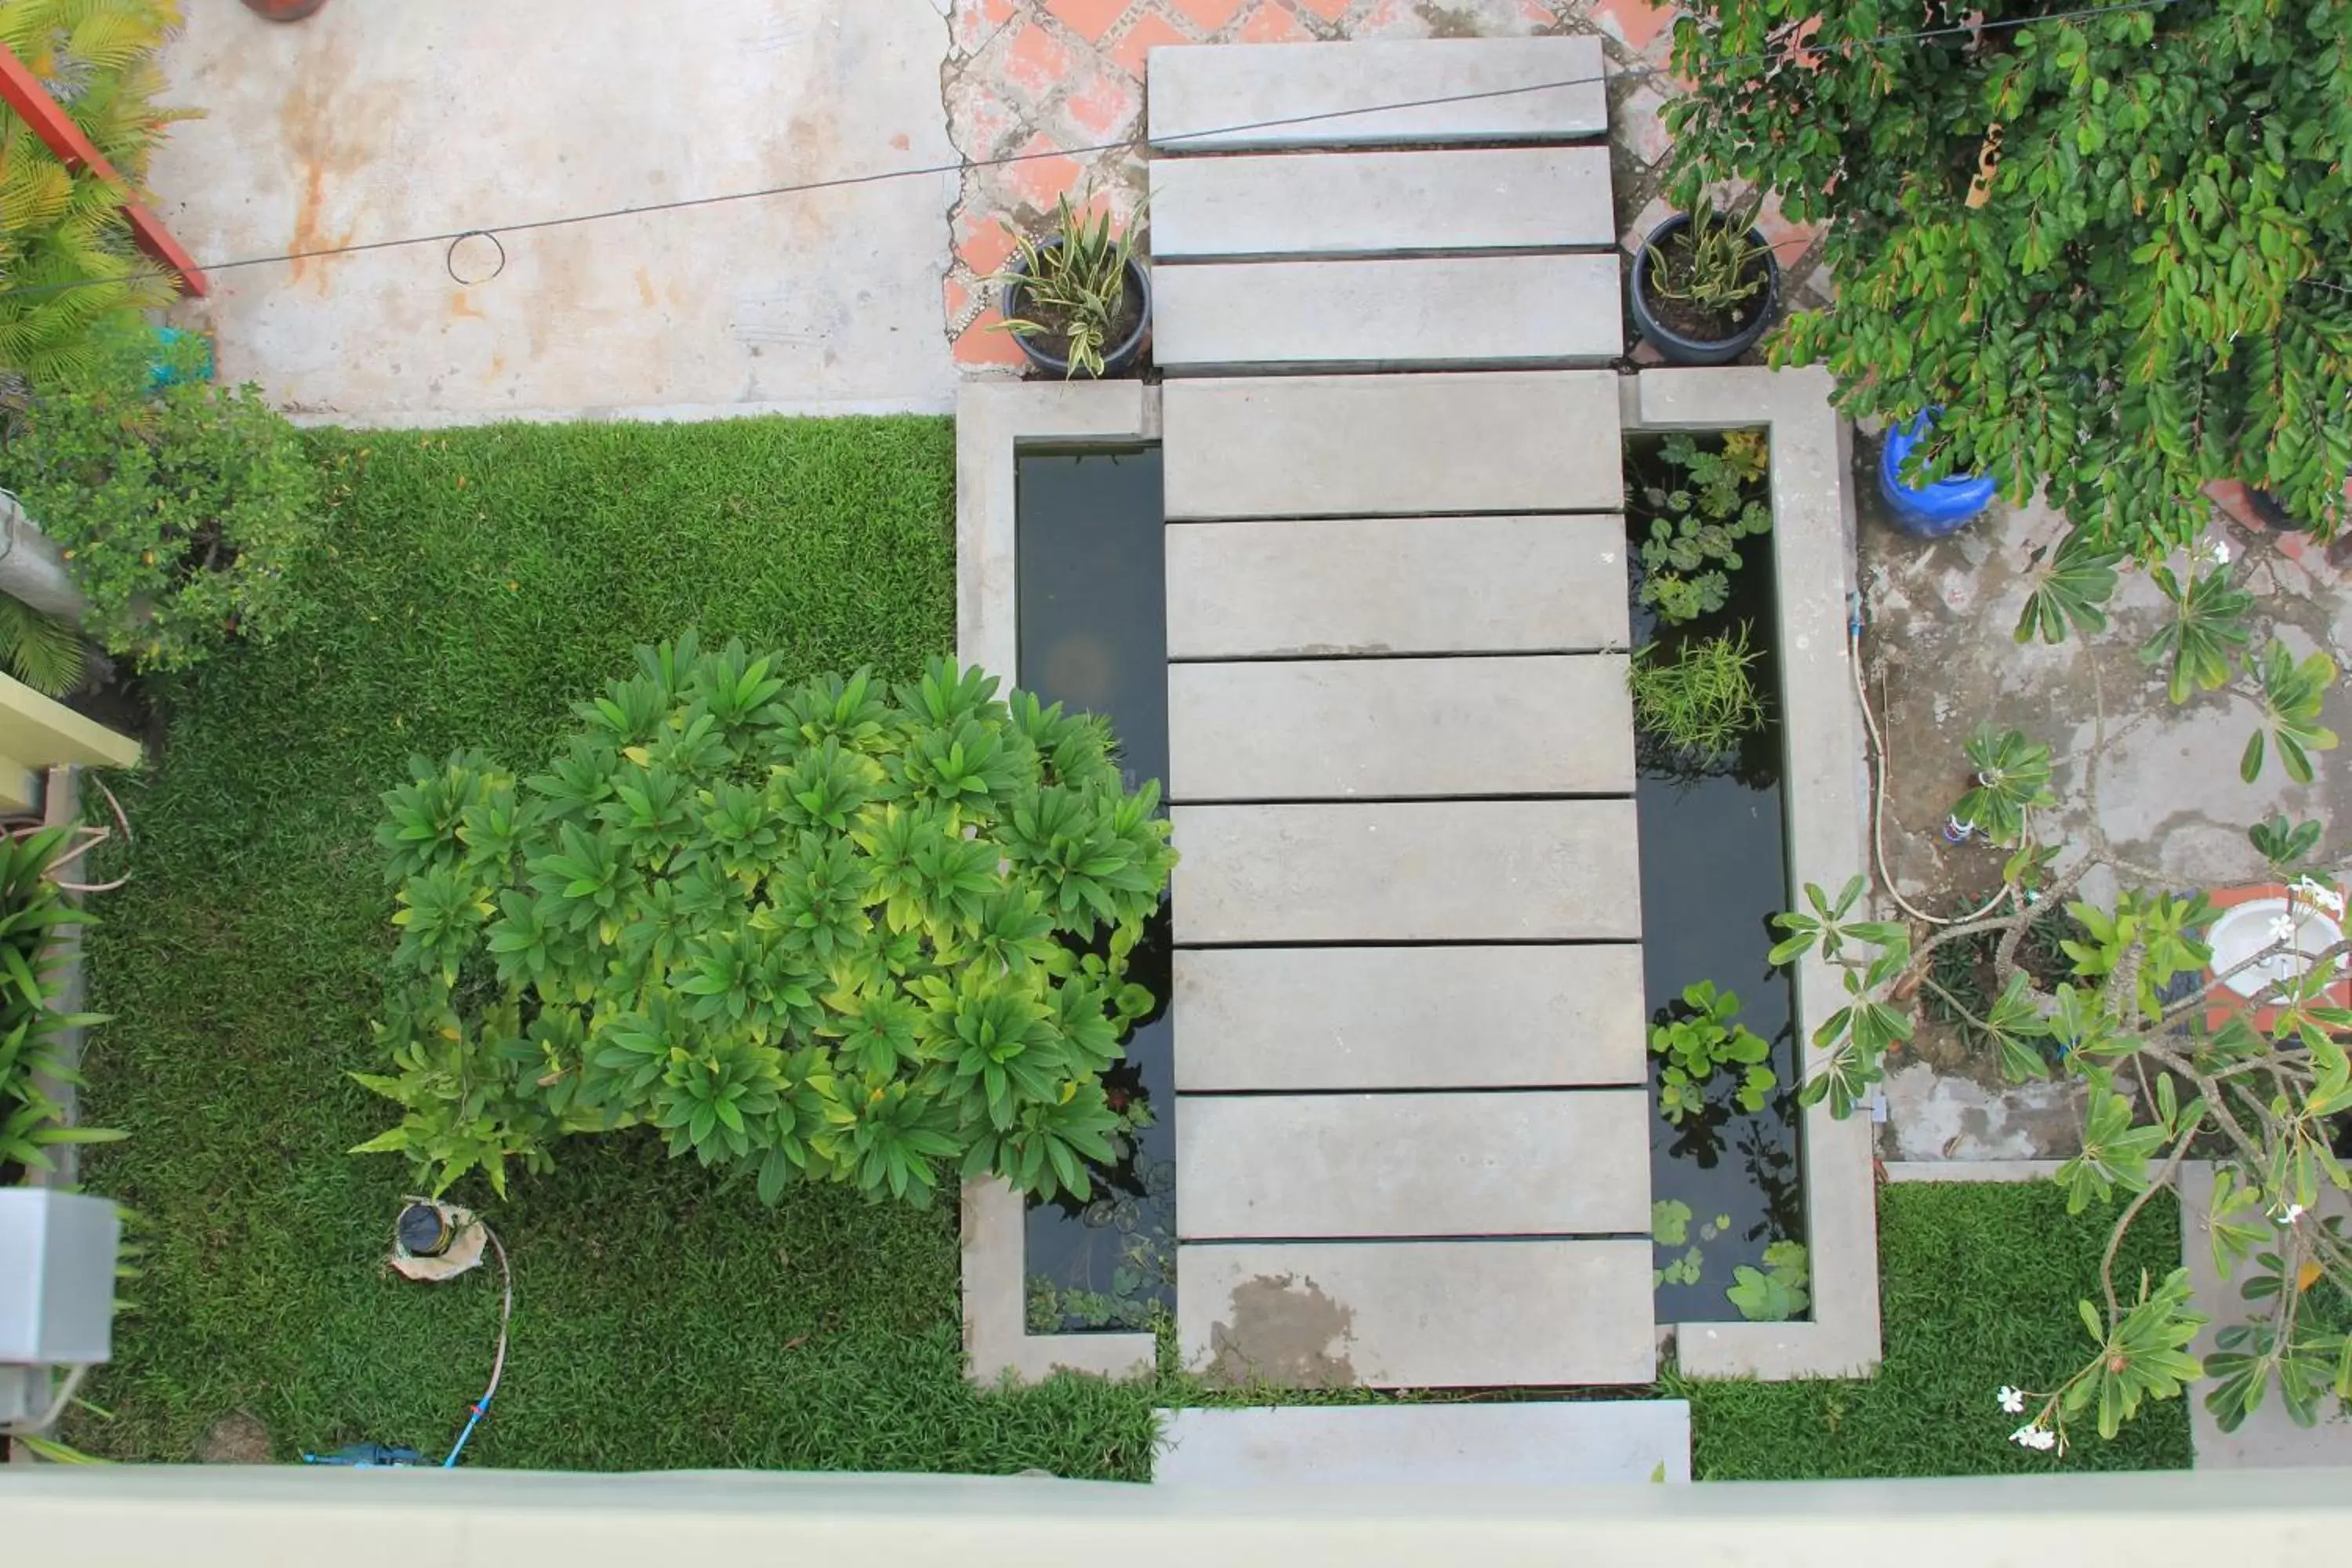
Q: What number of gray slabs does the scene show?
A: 11